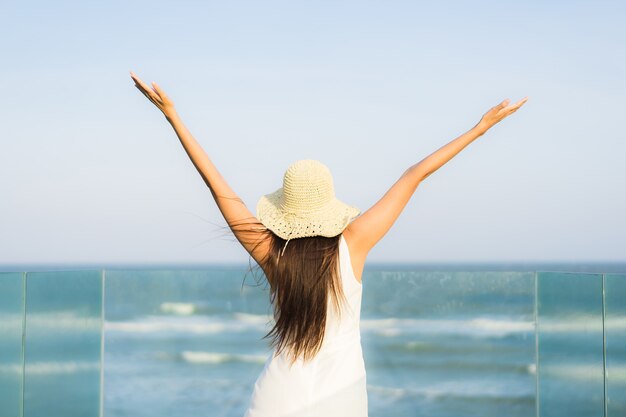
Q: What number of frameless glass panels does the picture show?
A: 5